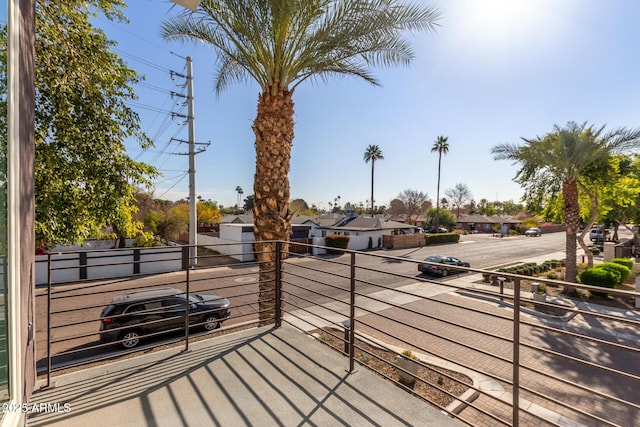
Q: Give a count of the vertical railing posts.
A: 5